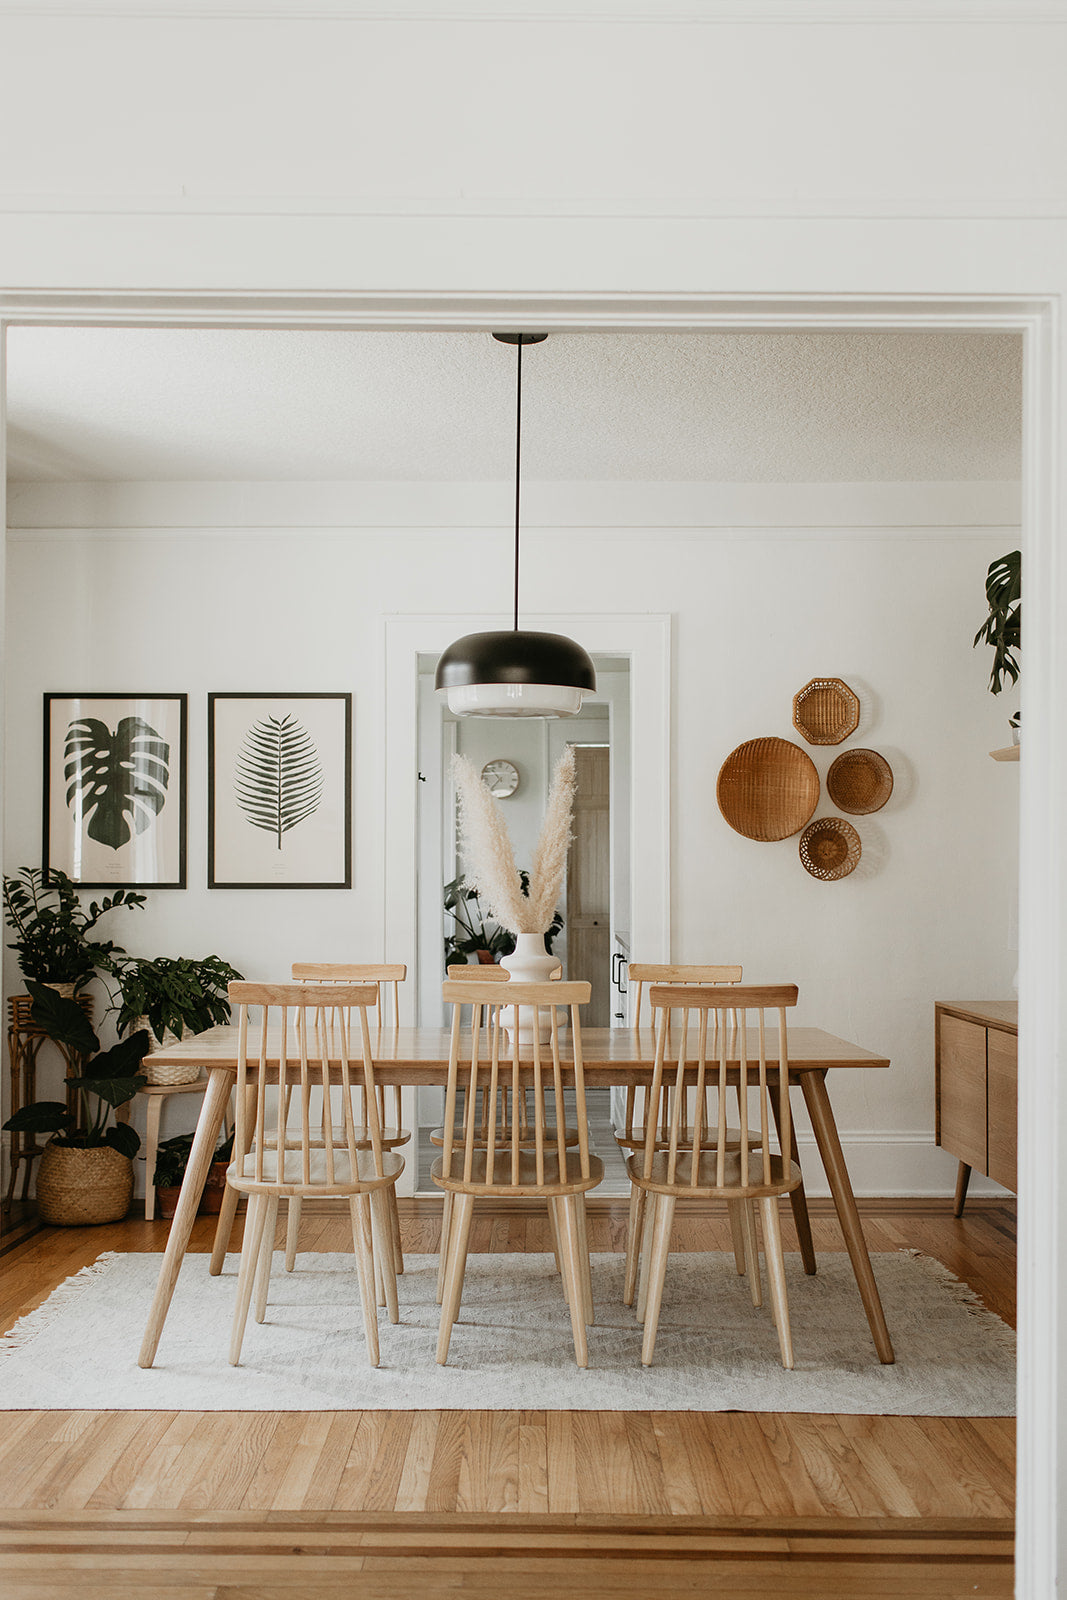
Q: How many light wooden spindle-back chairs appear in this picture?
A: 6